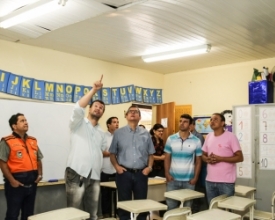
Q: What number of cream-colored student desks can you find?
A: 6